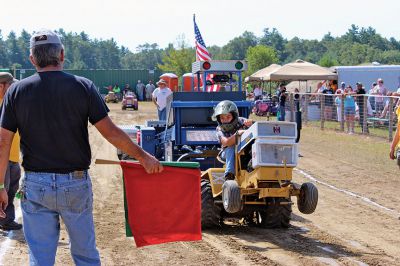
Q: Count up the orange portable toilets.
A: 2